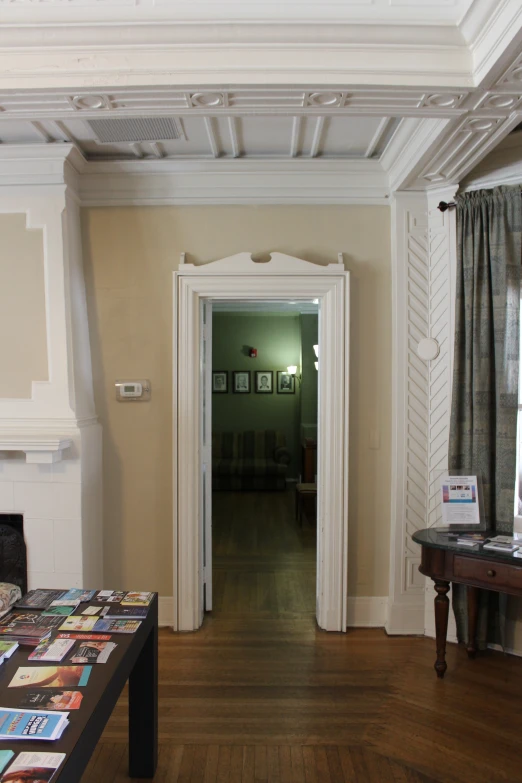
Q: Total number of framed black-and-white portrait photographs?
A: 4